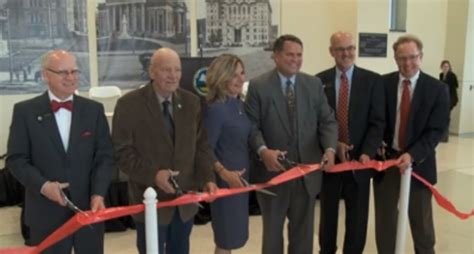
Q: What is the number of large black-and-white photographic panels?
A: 3